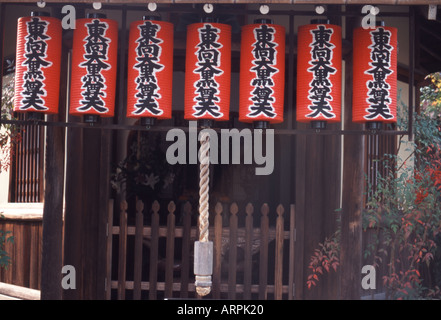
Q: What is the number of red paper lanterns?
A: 7